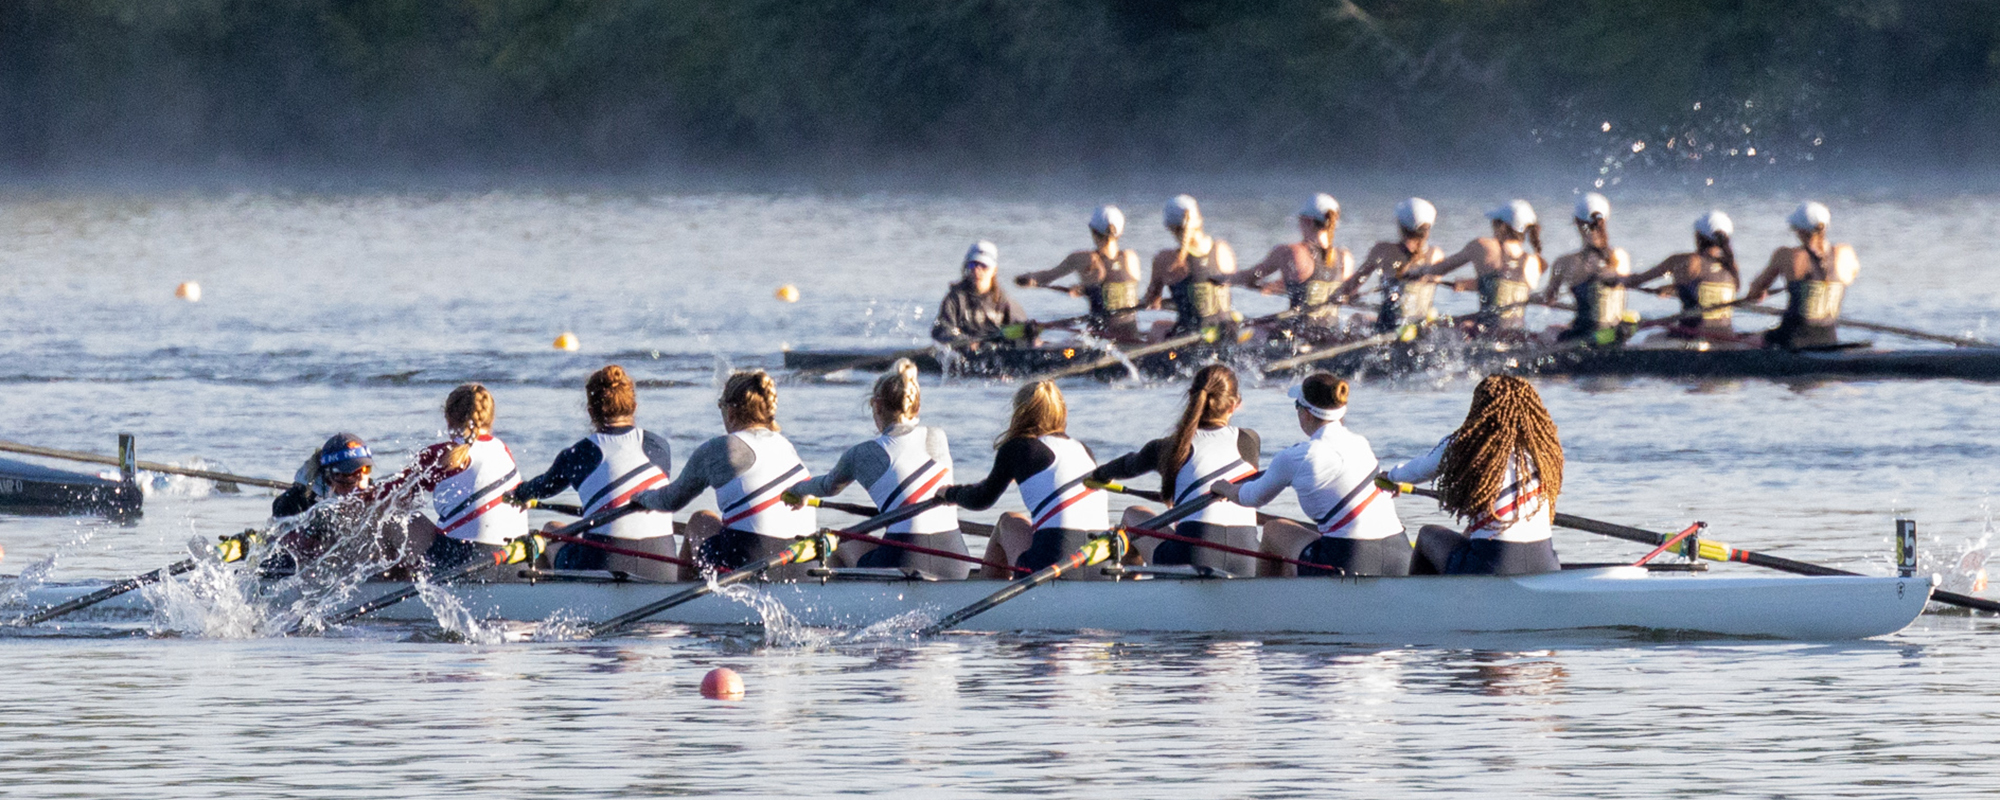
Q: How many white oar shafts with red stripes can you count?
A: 0